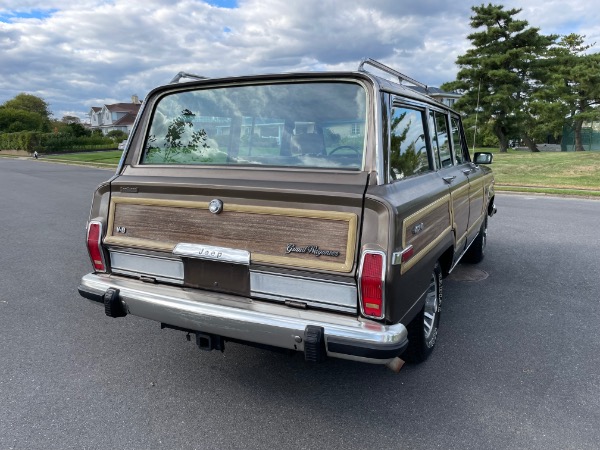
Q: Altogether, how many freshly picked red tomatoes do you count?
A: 0